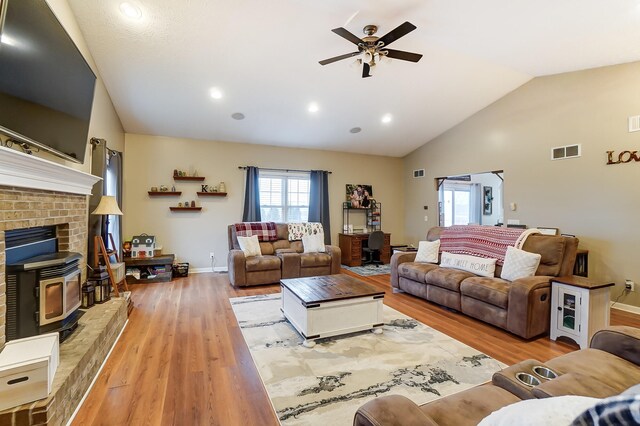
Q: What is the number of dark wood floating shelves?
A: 4